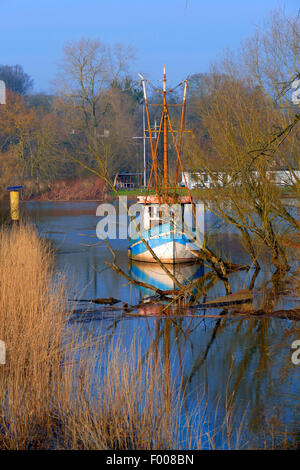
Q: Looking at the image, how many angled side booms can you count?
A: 2